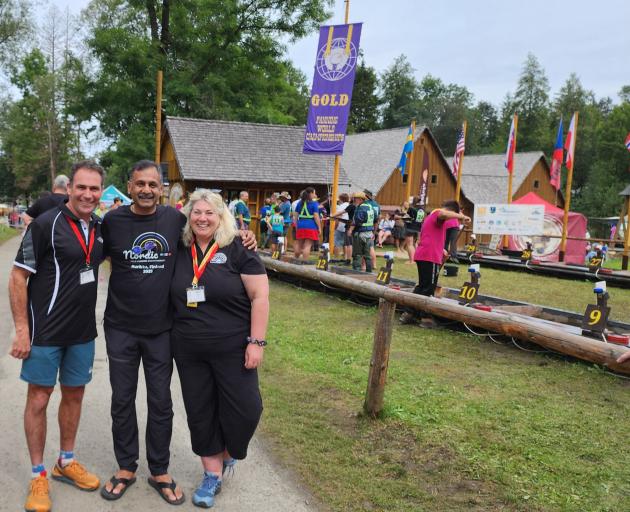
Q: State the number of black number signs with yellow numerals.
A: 8